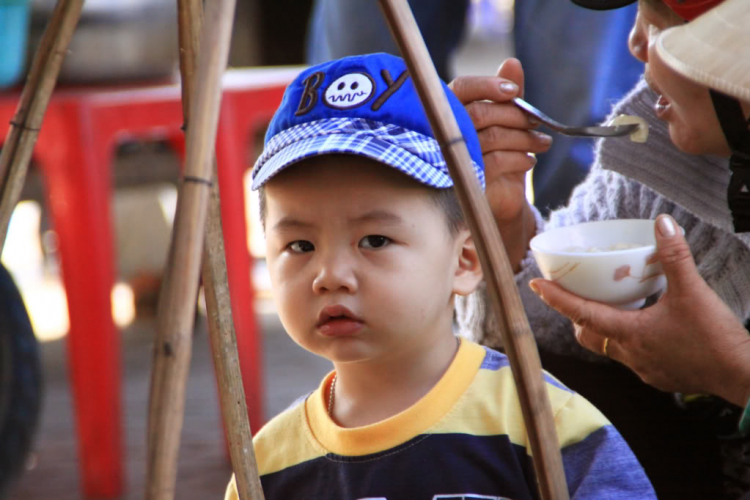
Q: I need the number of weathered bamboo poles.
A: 4